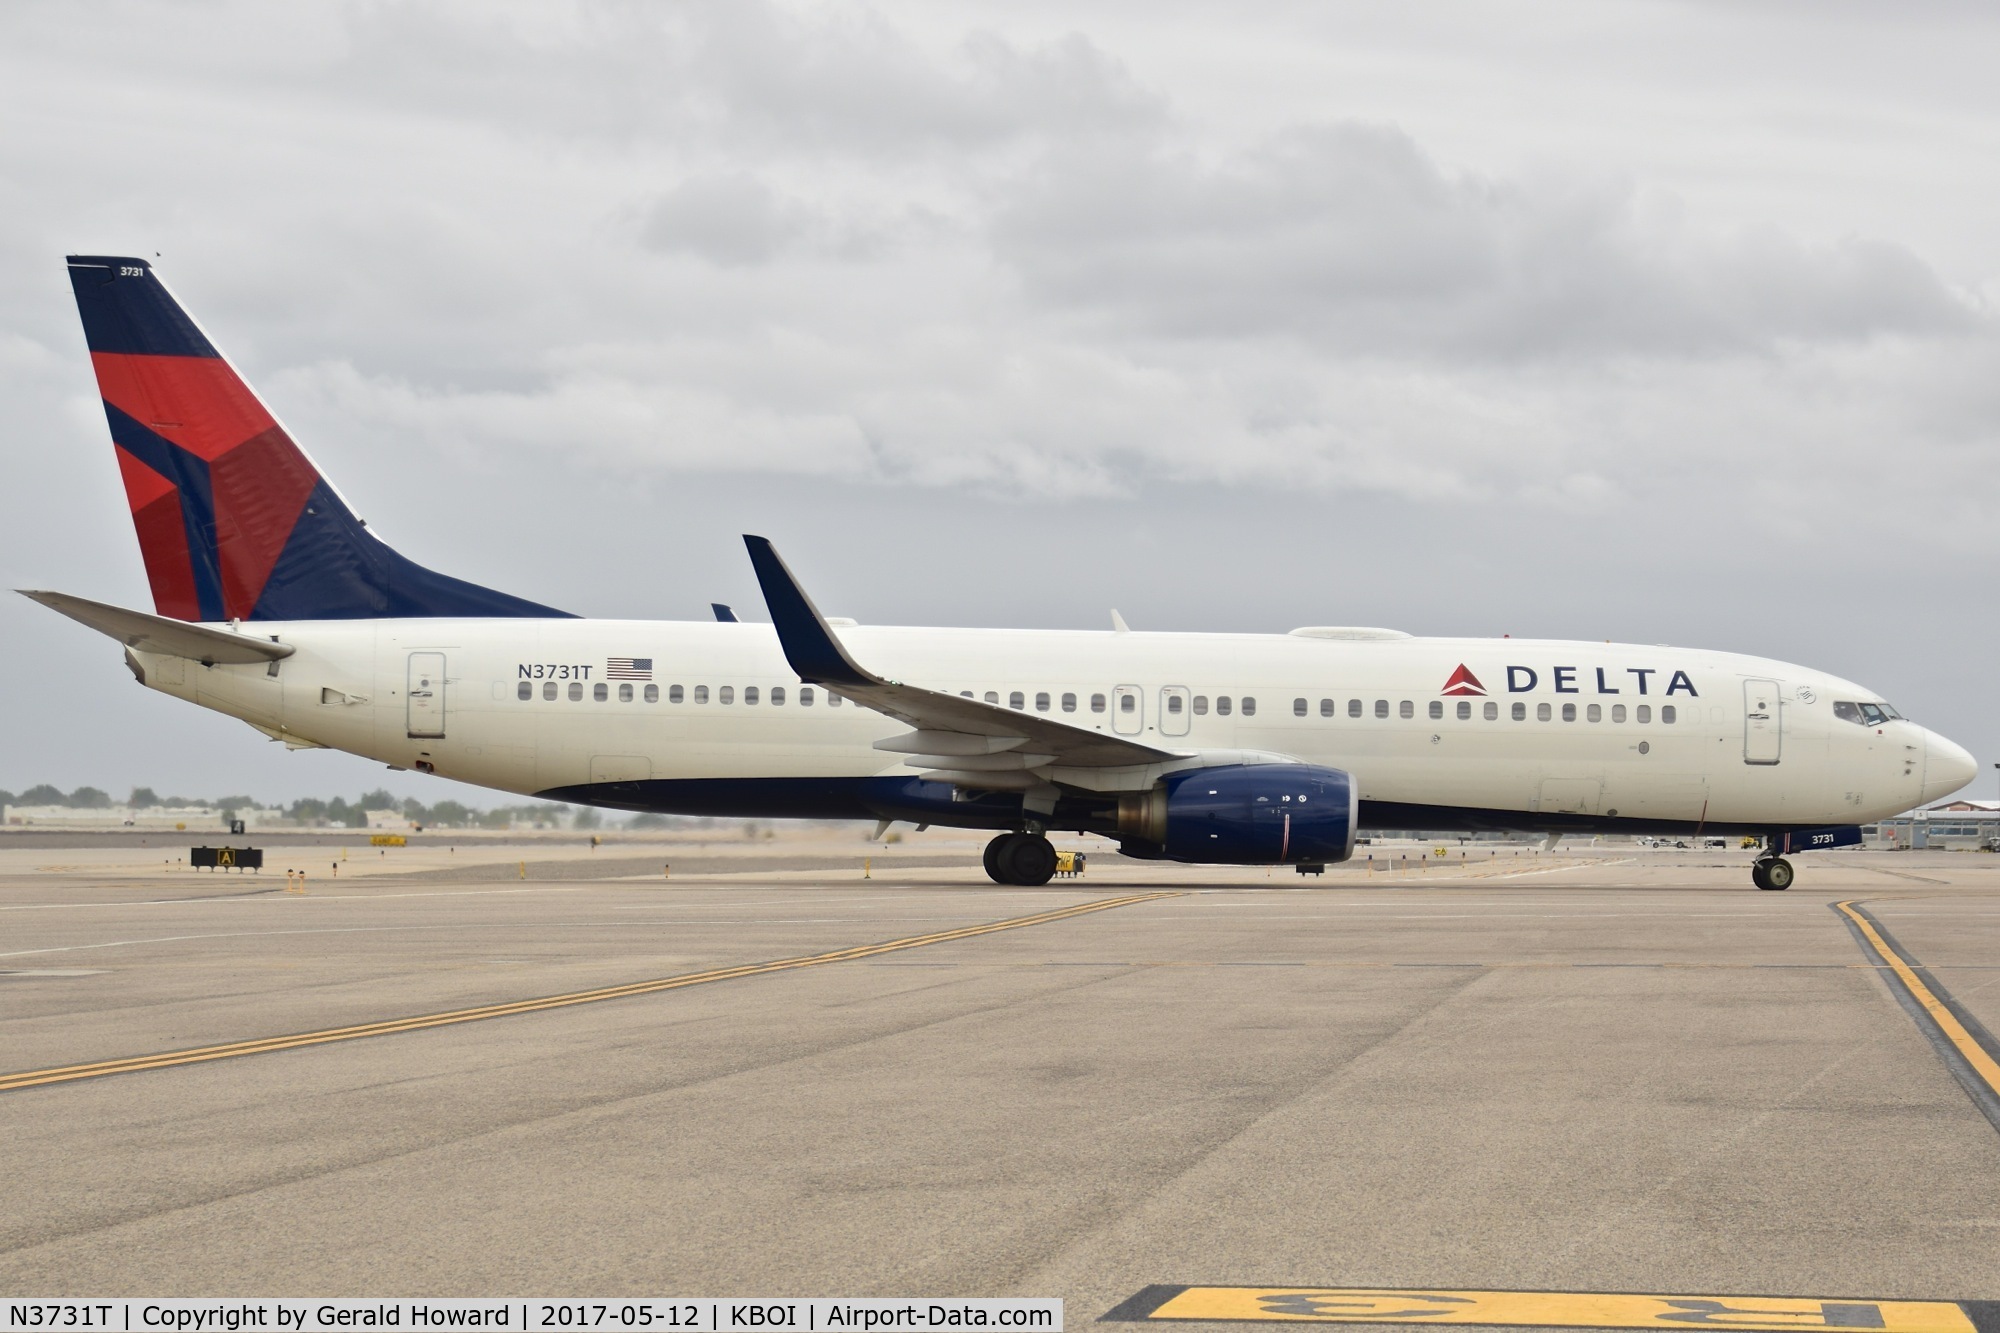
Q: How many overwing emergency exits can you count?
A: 2